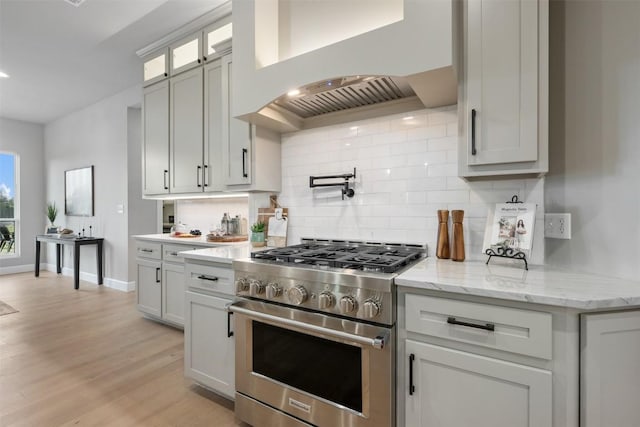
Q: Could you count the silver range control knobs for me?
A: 7